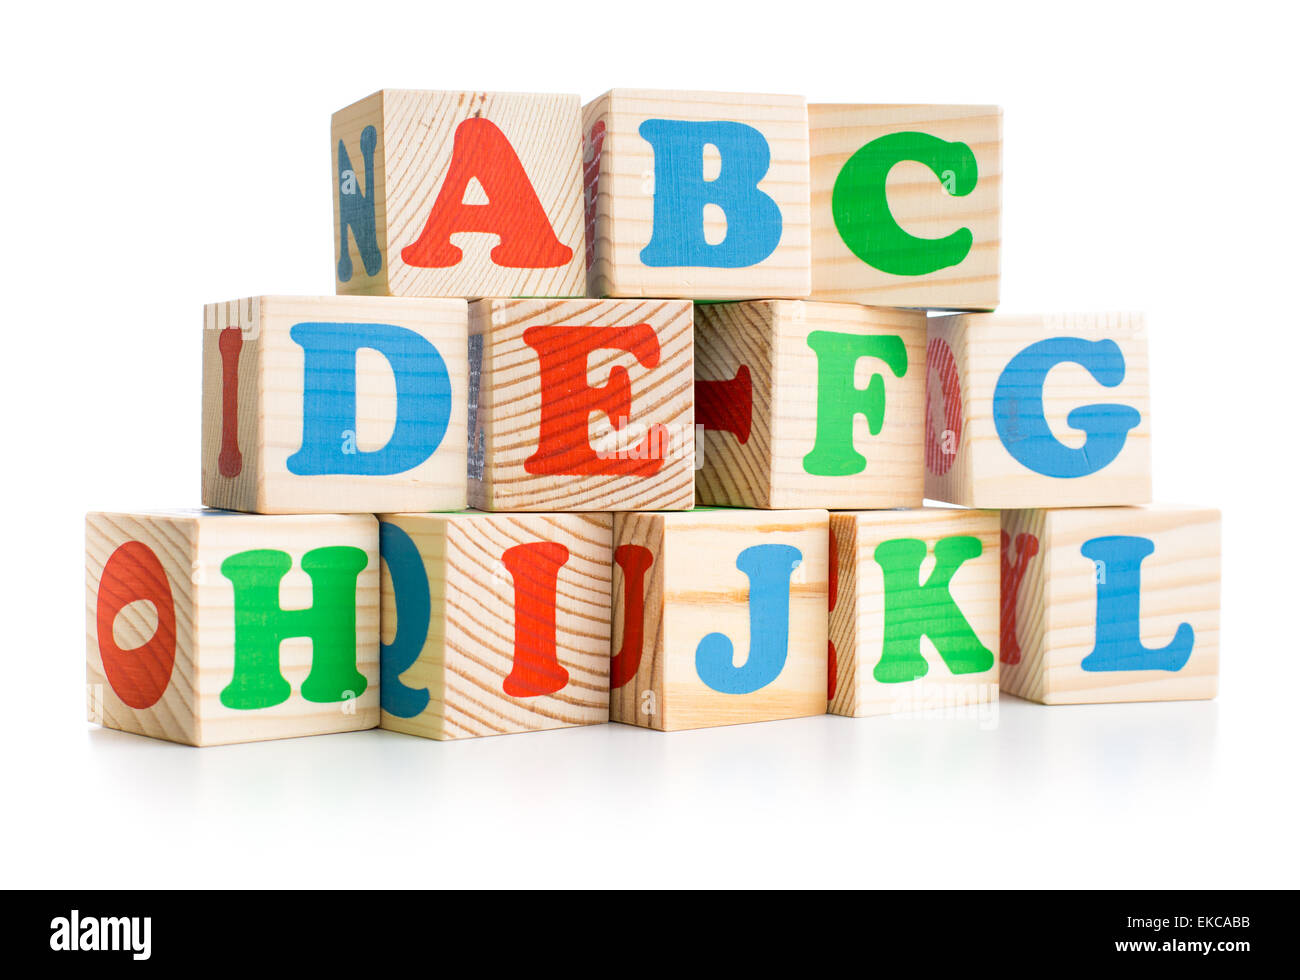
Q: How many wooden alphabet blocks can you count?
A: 12